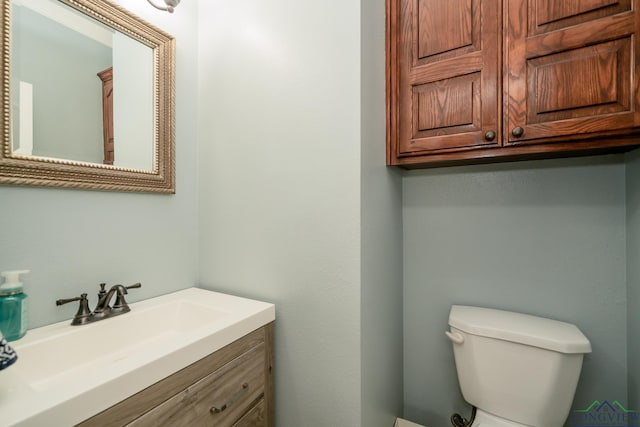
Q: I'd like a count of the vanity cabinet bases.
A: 1